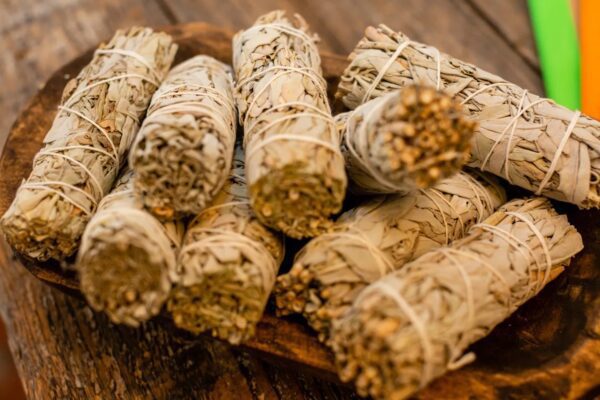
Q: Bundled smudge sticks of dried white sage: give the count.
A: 9